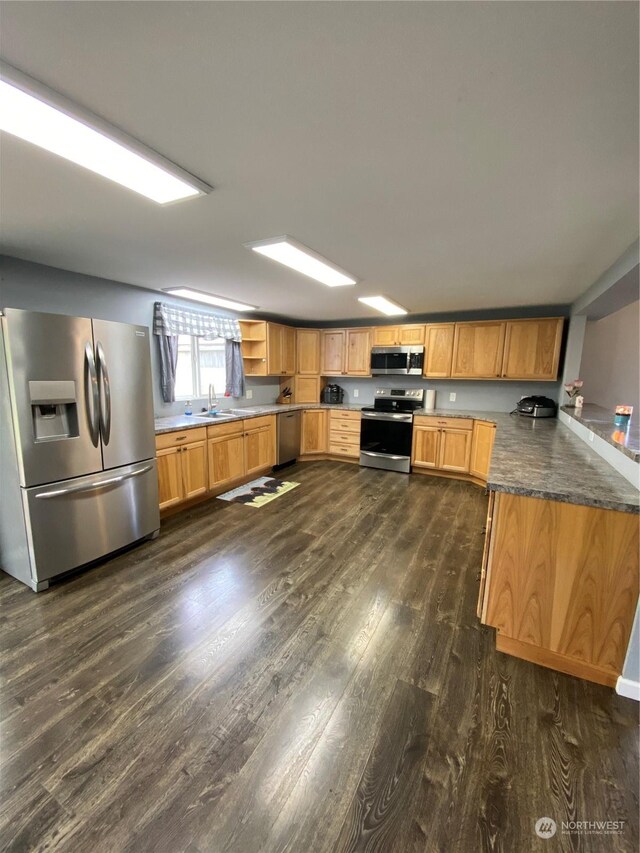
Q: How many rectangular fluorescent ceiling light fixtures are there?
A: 4